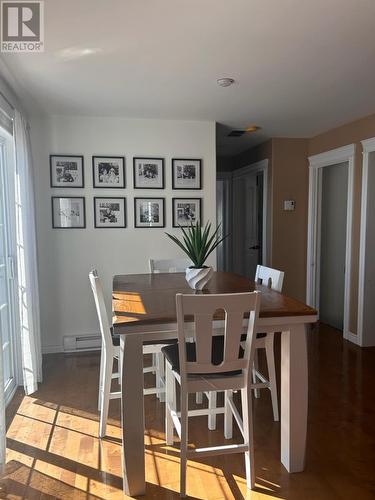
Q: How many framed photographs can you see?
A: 8